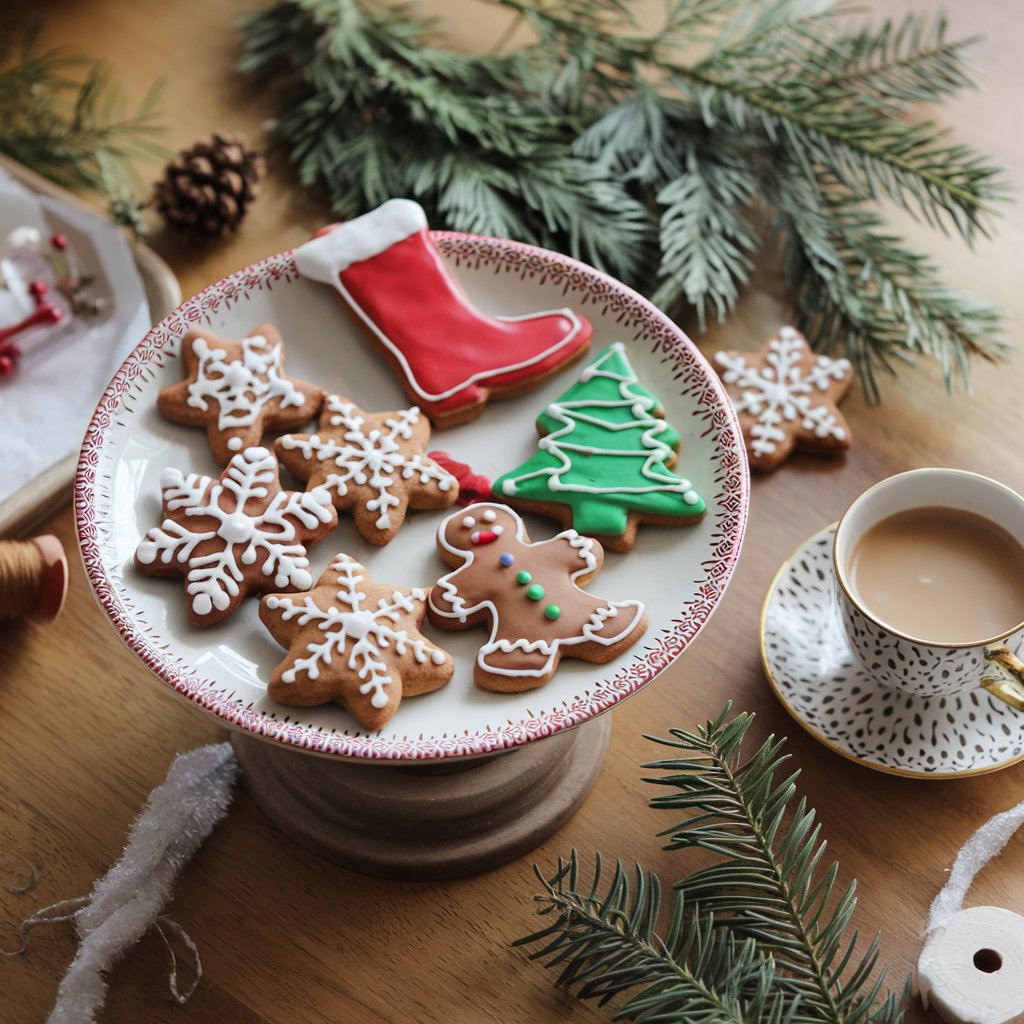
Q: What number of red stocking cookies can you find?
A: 1